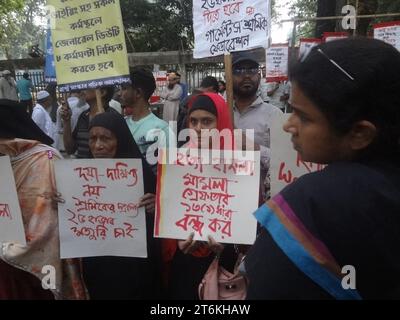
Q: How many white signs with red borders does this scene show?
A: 4